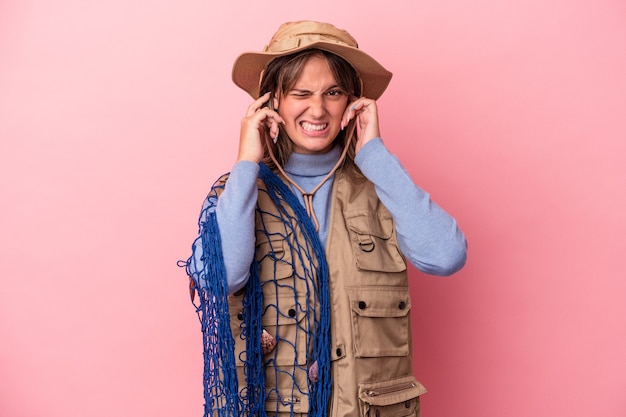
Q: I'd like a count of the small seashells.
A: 2